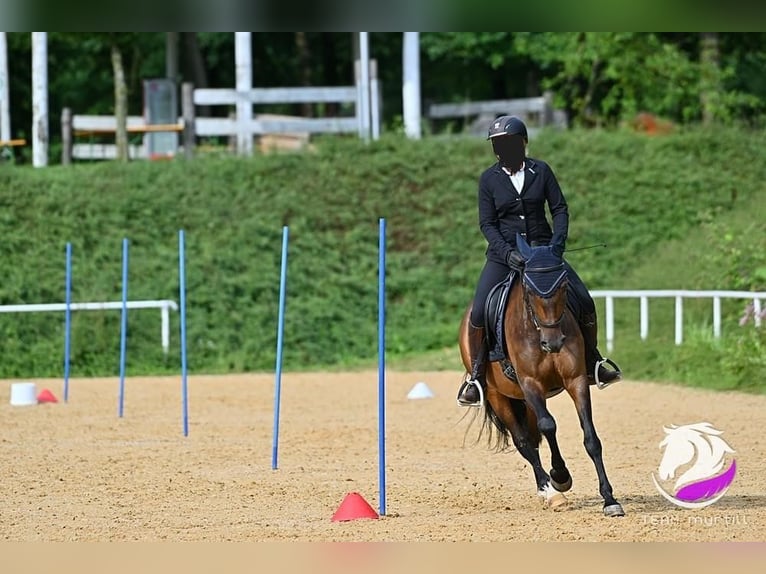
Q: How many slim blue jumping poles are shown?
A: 5